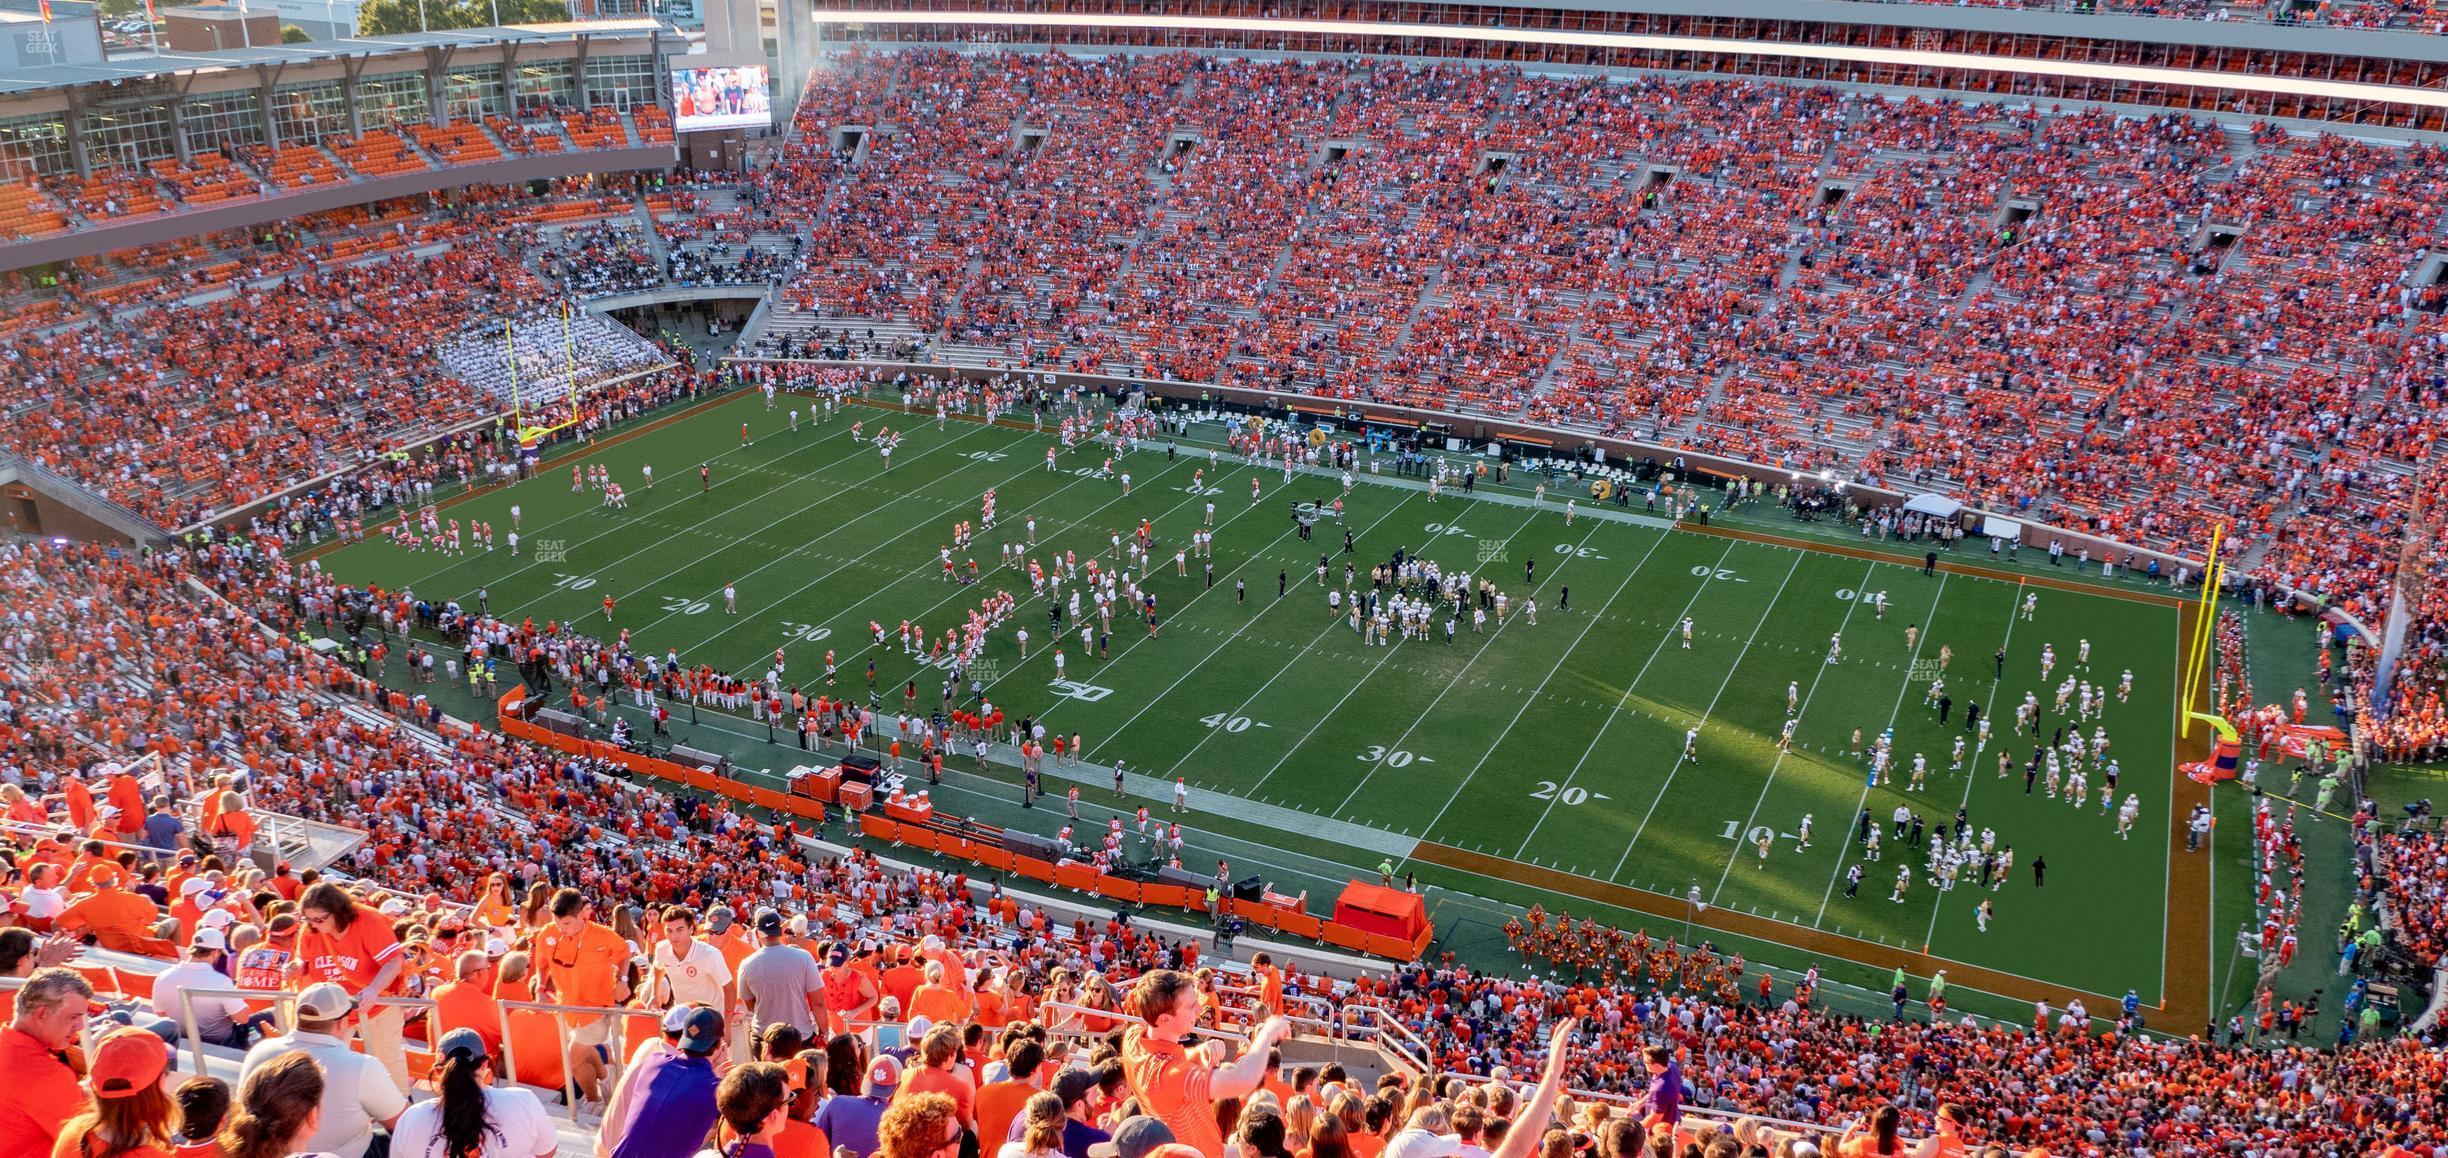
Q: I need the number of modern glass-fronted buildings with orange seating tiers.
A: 1